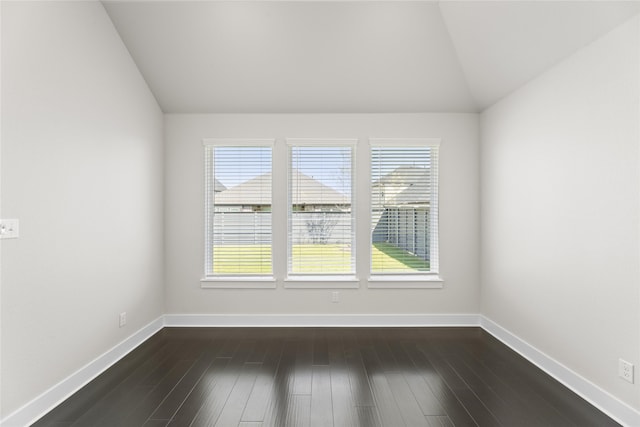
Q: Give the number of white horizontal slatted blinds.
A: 3